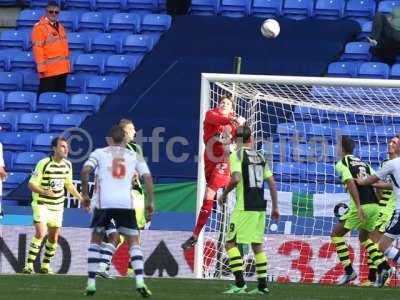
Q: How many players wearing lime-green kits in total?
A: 5